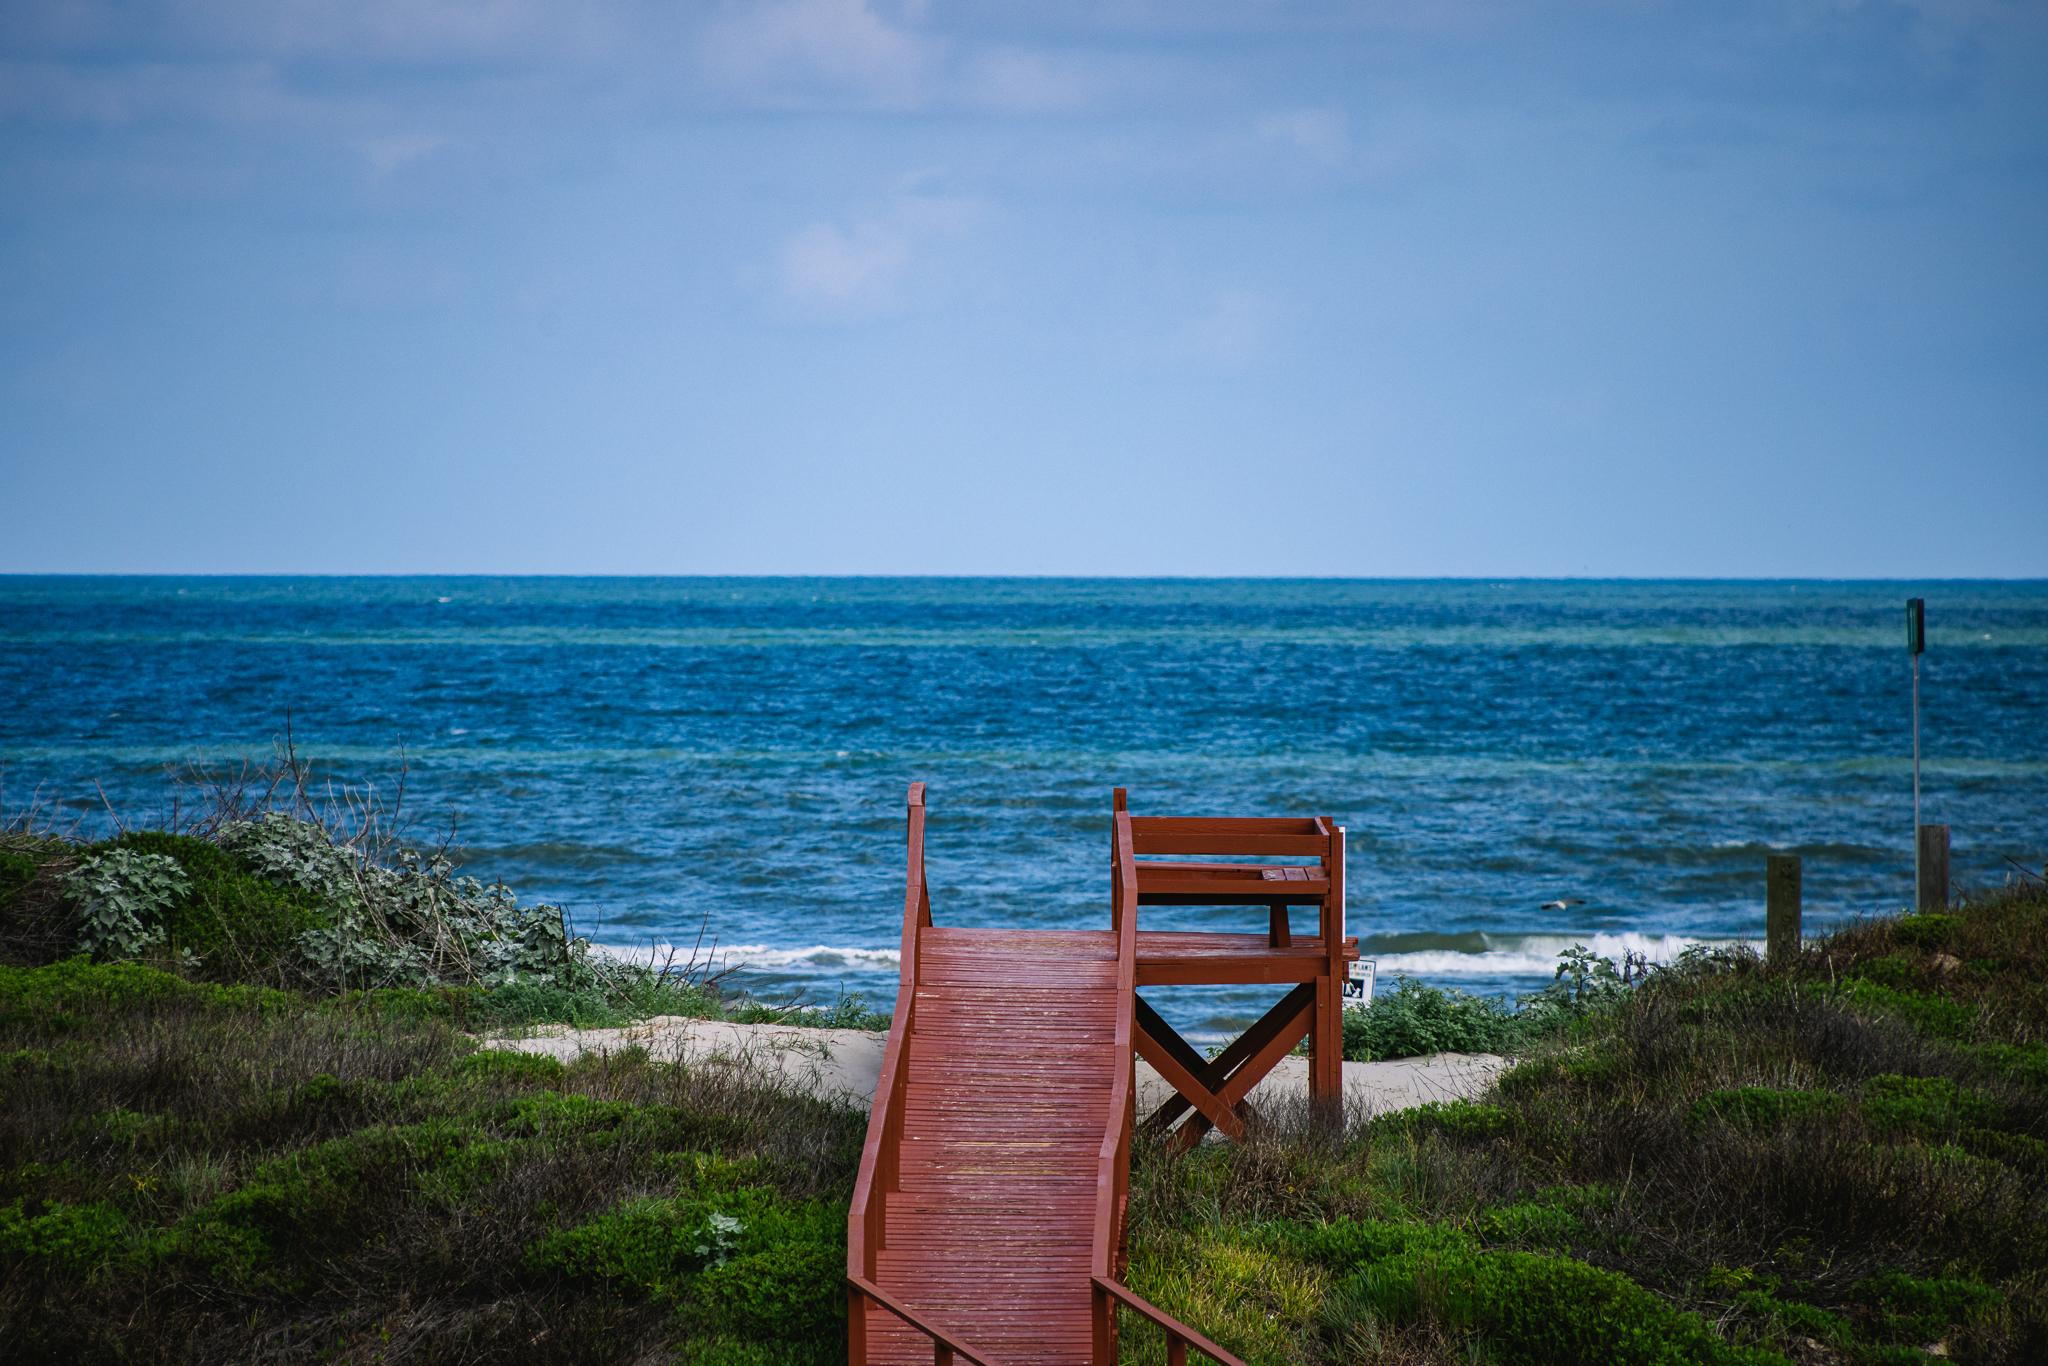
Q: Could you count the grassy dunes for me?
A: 2